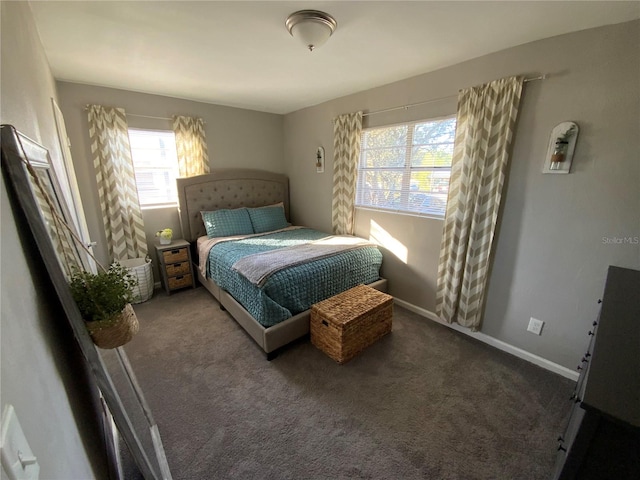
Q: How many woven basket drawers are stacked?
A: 3